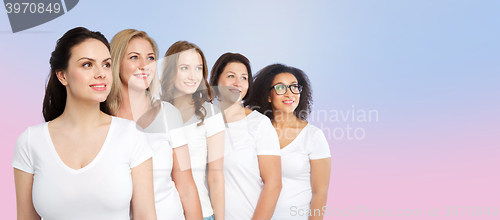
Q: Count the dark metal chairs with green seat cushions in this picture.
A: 0